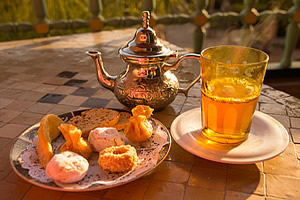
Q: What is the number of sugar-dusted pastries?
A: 2